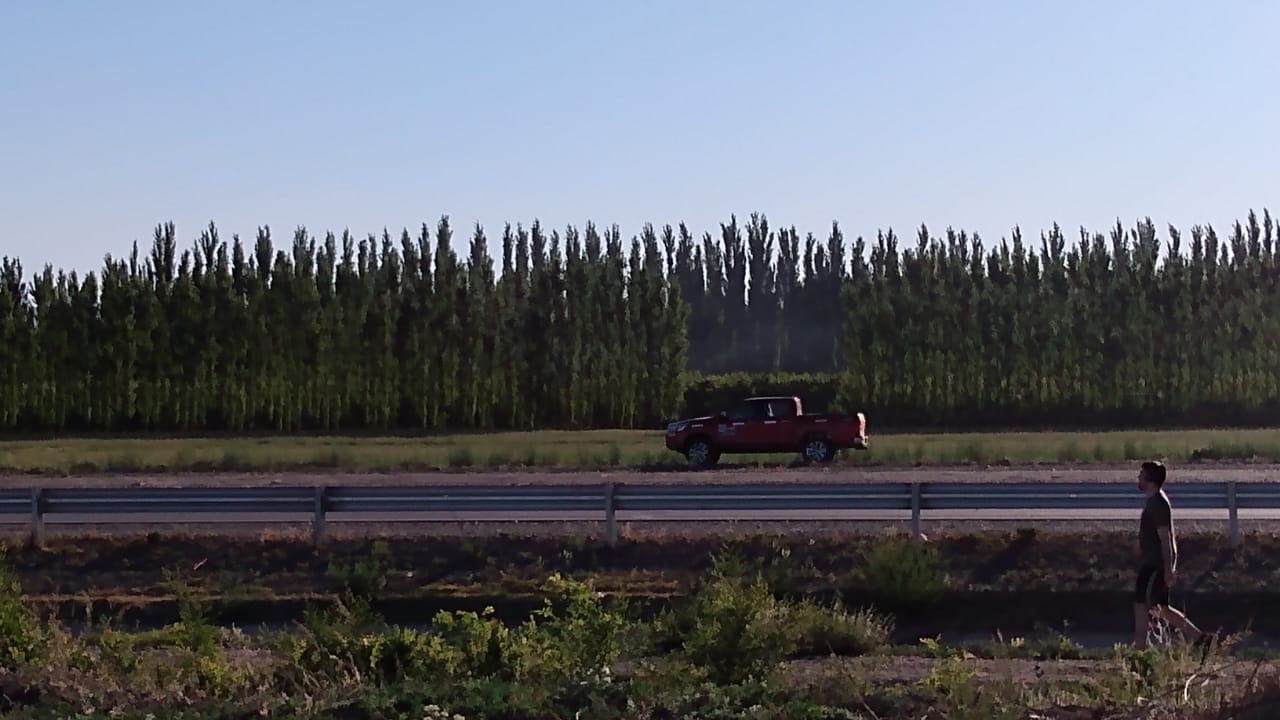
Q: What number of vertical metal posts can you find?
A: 5